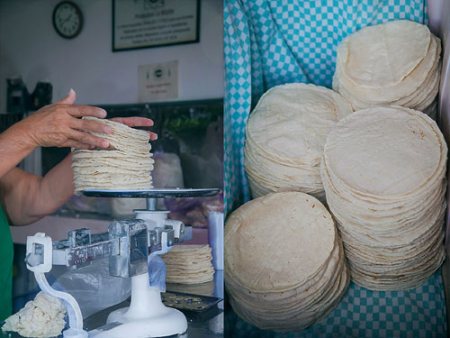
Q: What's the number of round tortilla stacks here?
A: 6